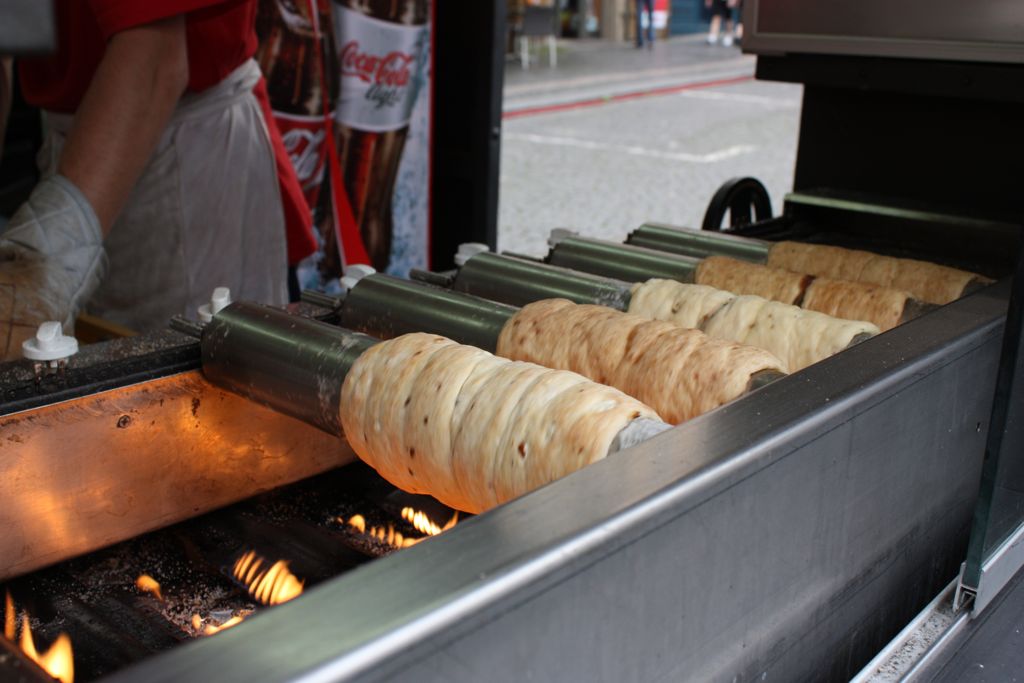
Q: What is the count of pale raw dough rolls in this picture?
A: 2